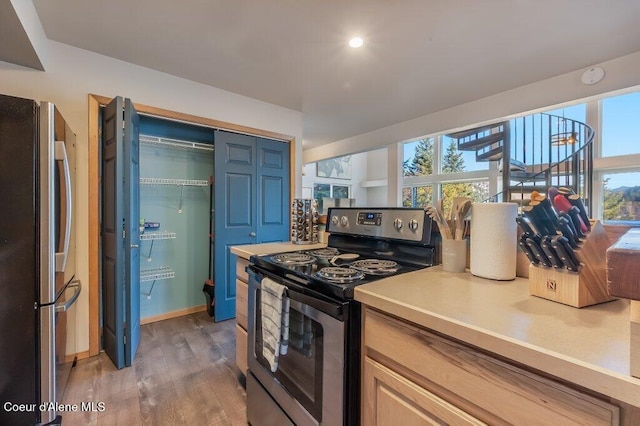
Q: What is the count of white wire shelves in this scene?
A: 4